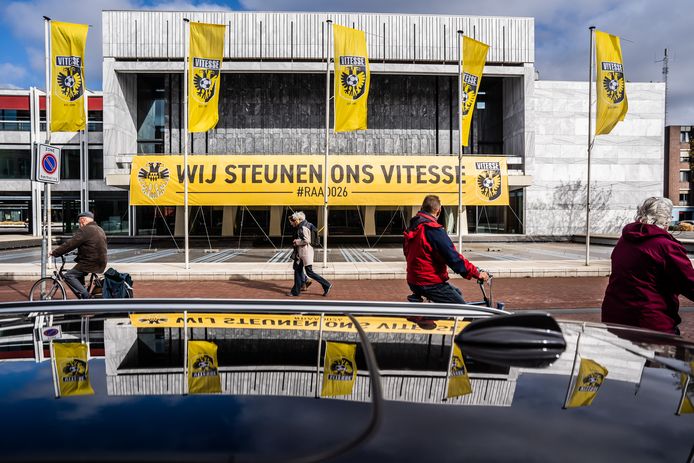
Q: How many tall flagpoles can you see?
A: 5